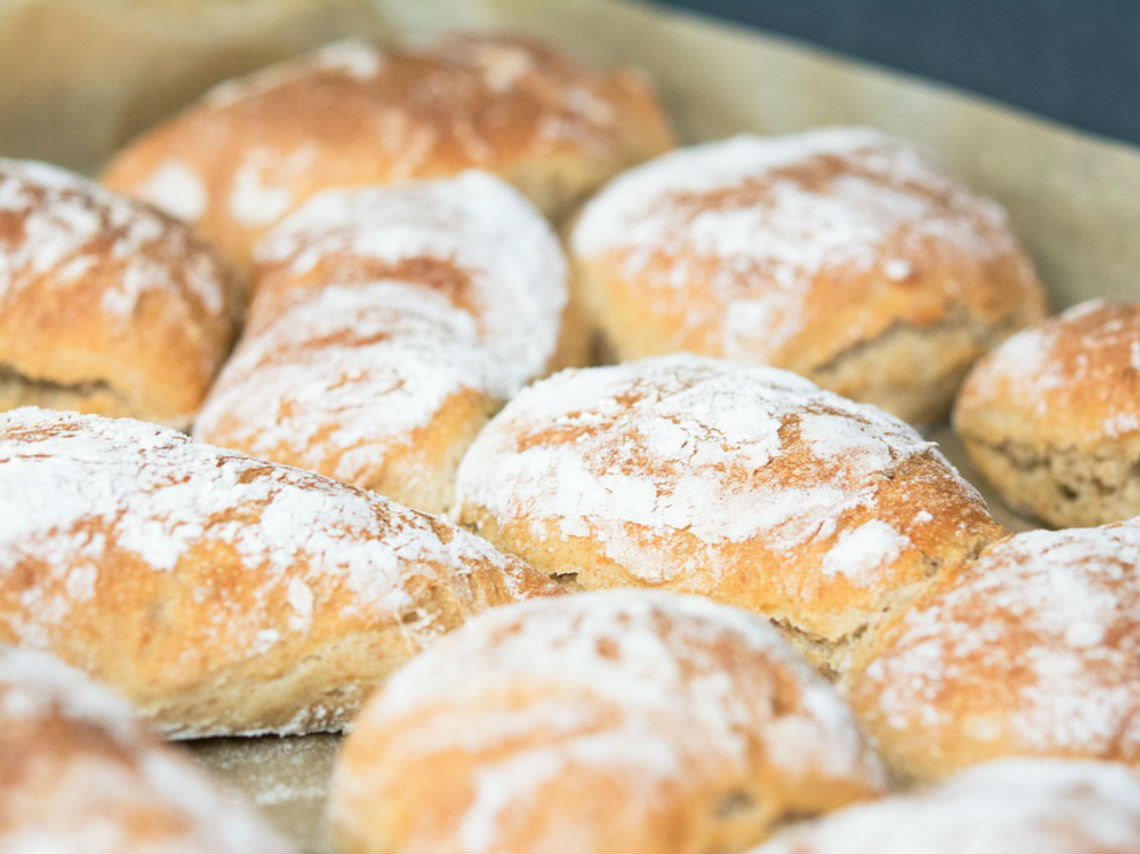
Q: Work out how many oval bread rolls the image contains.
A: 11